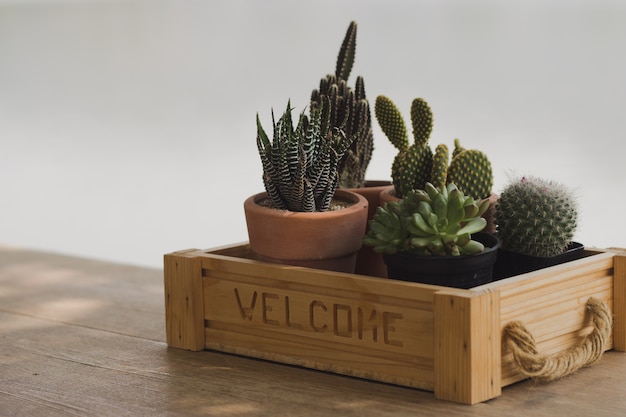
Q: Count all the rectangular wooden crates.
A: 1